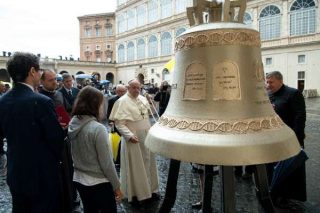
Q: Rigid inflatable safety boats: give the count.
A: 0